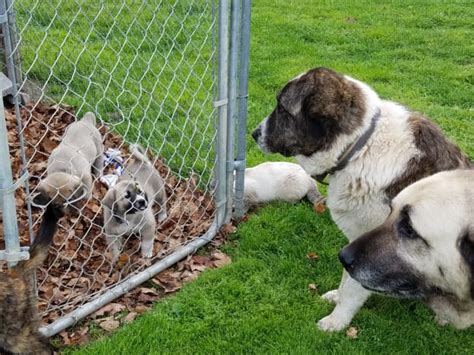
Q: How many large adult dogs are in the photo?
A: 2